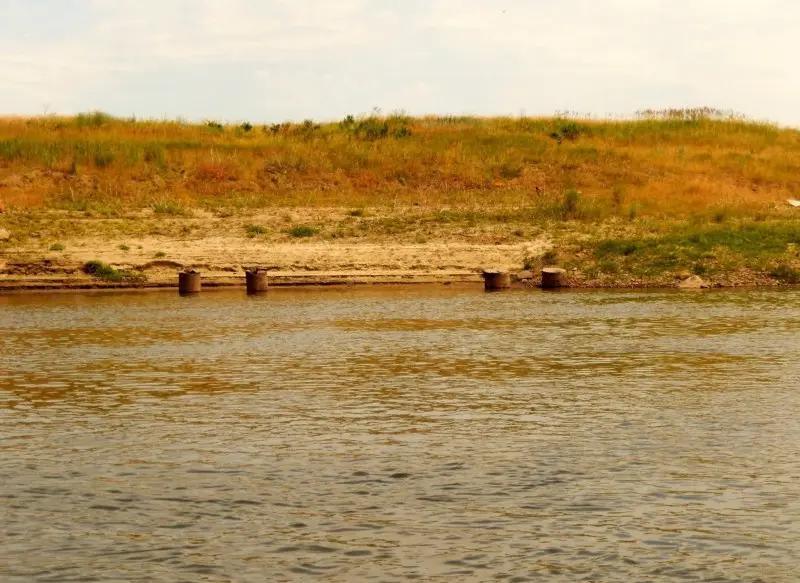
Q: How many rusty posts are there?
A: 4